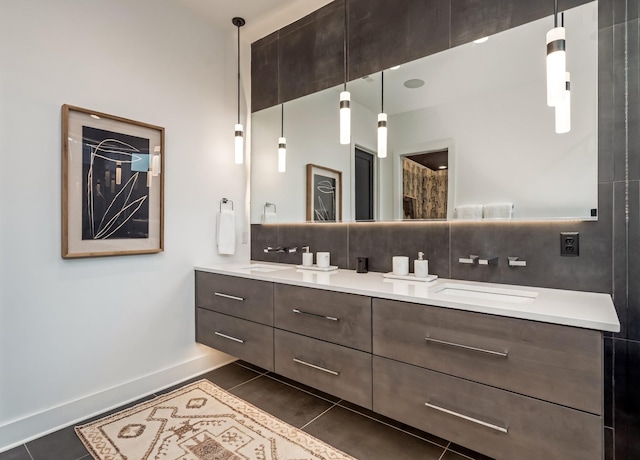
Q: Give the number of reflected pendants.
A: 3